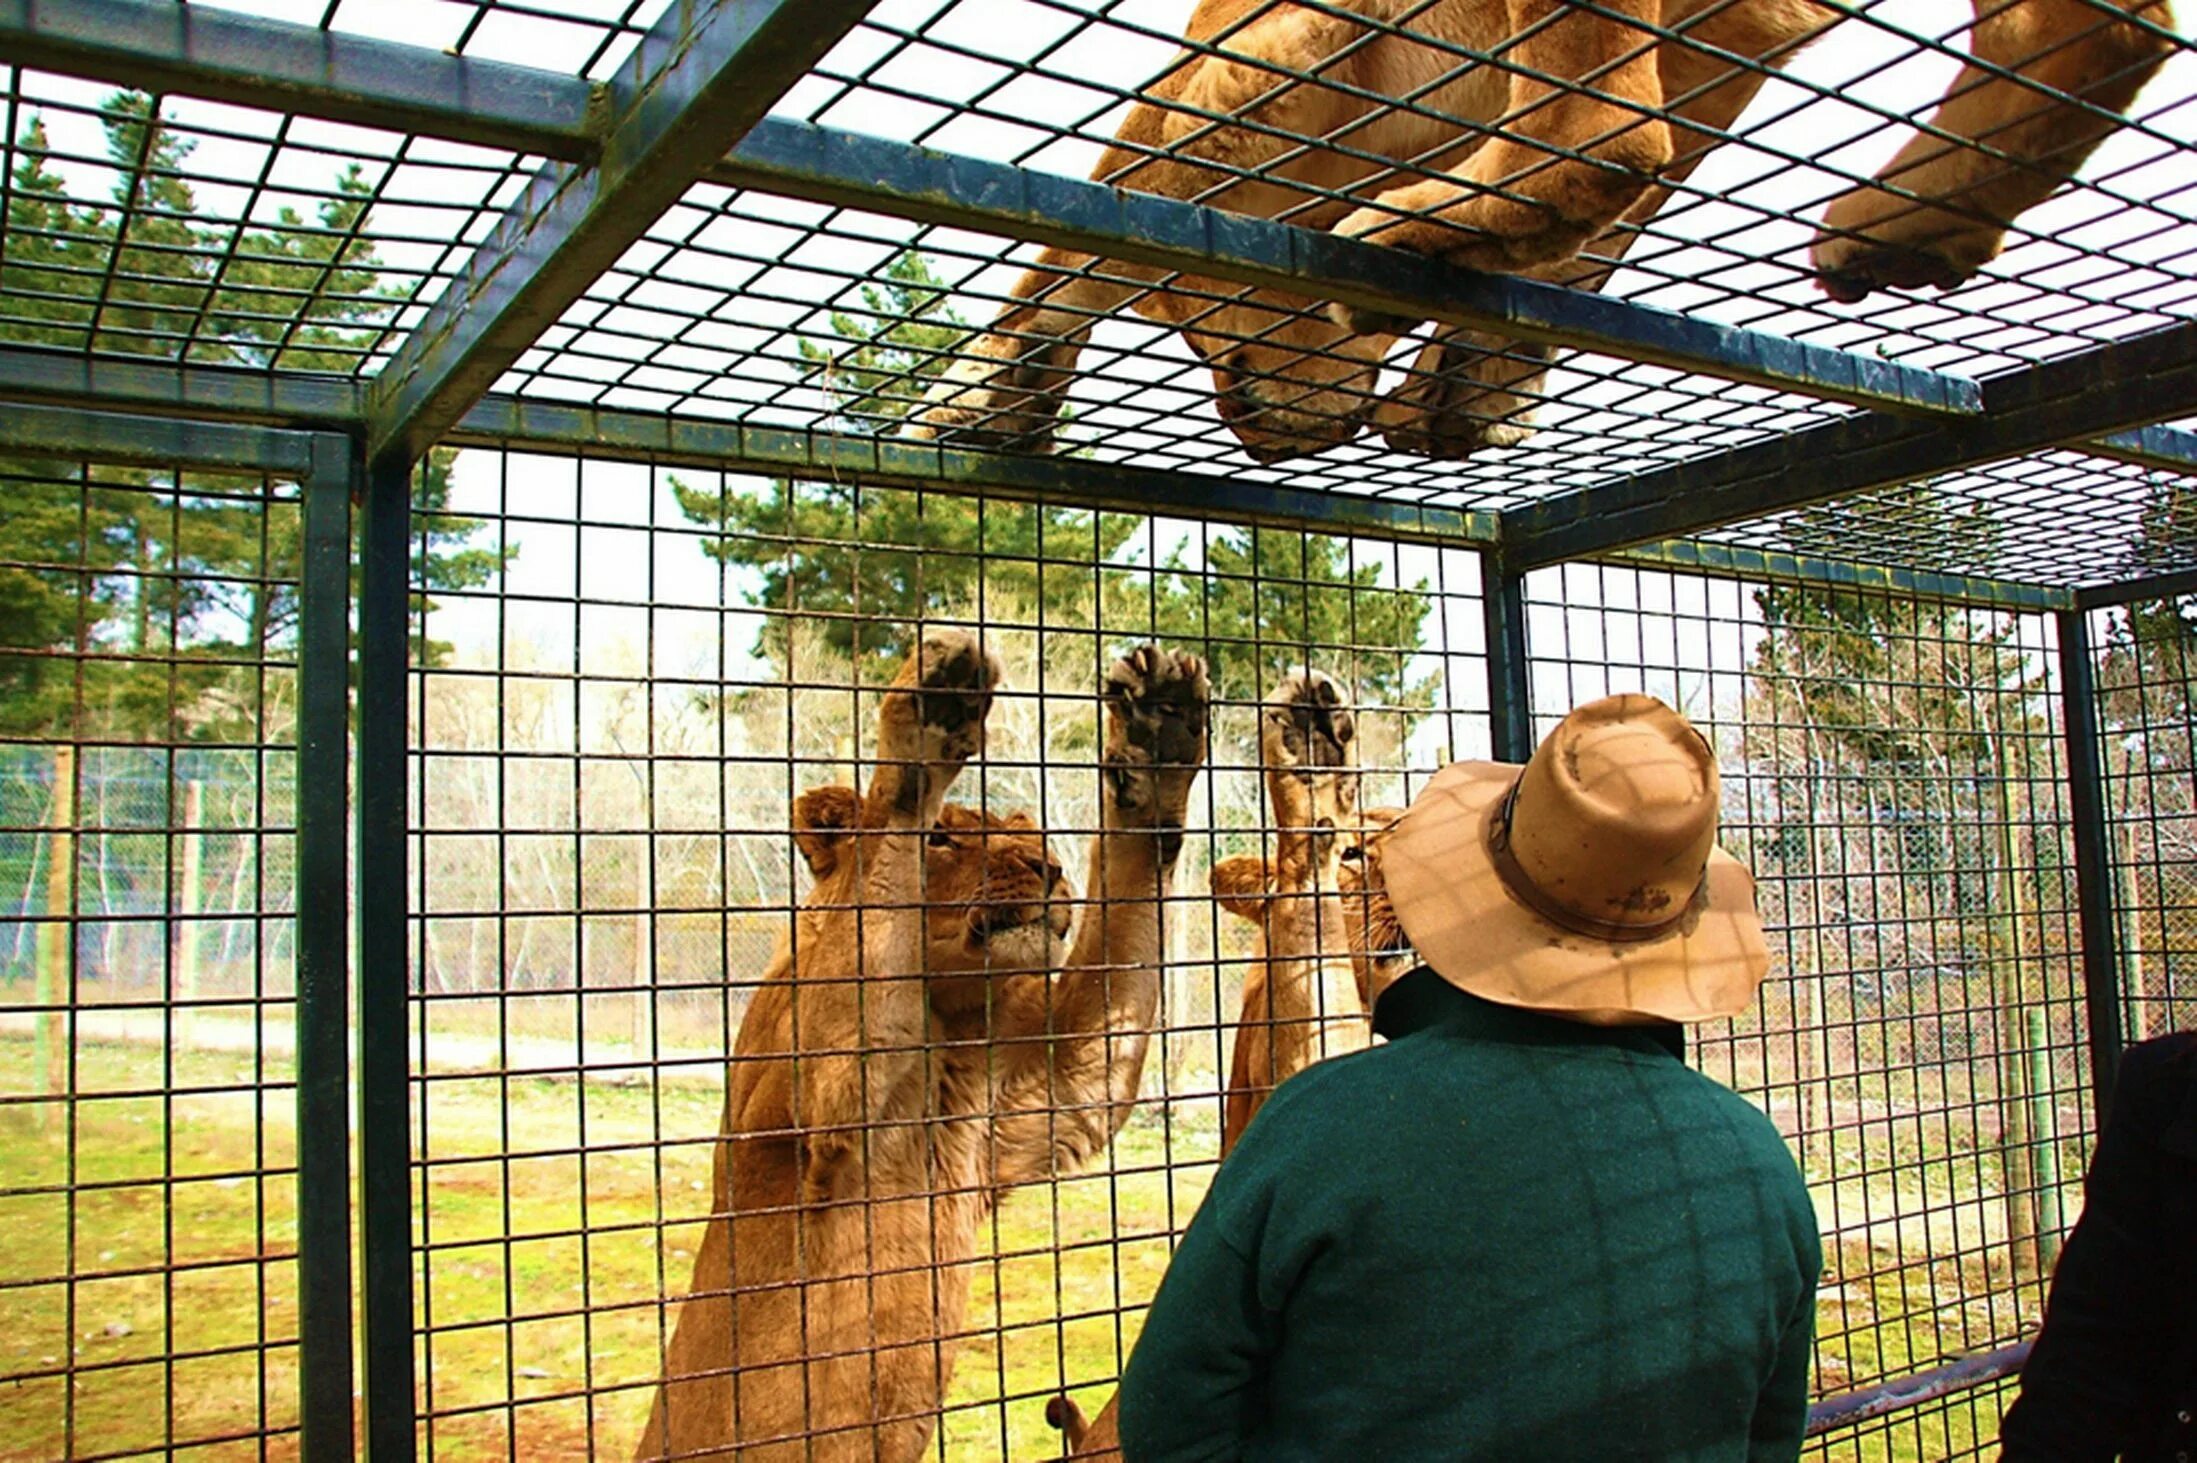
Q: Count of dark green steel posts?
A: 4